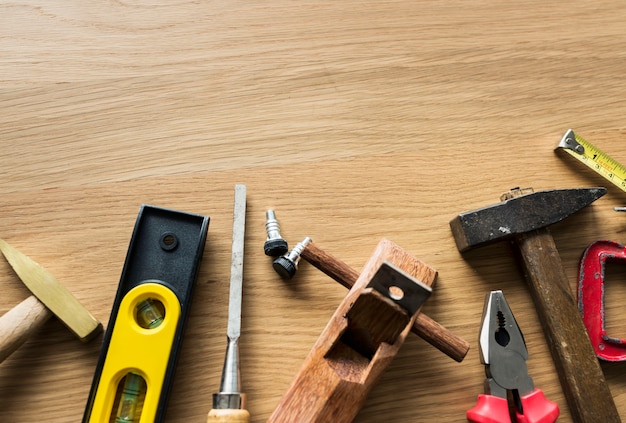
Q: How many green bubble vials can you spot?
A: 2